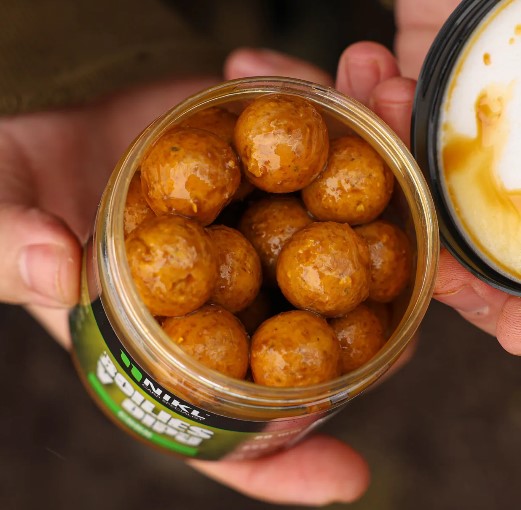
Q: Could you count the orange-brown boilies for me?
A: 13